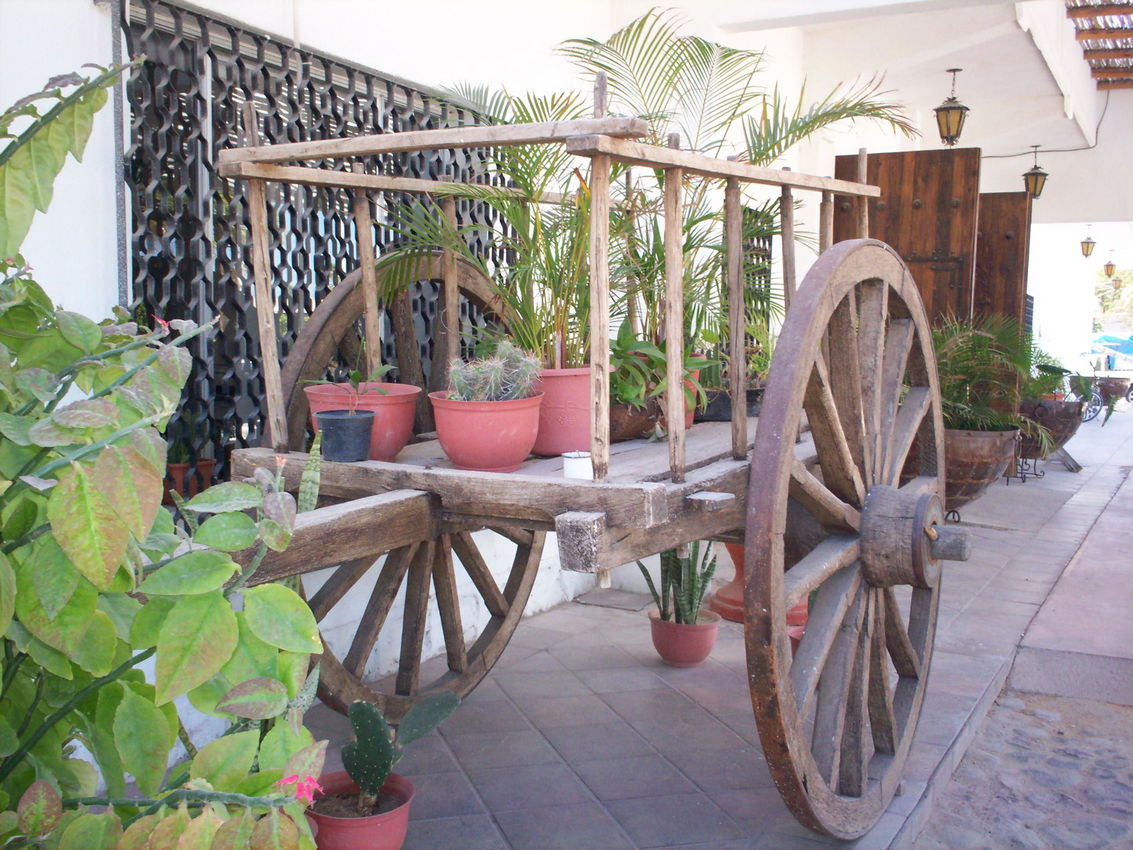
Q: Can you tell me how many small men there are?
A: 0